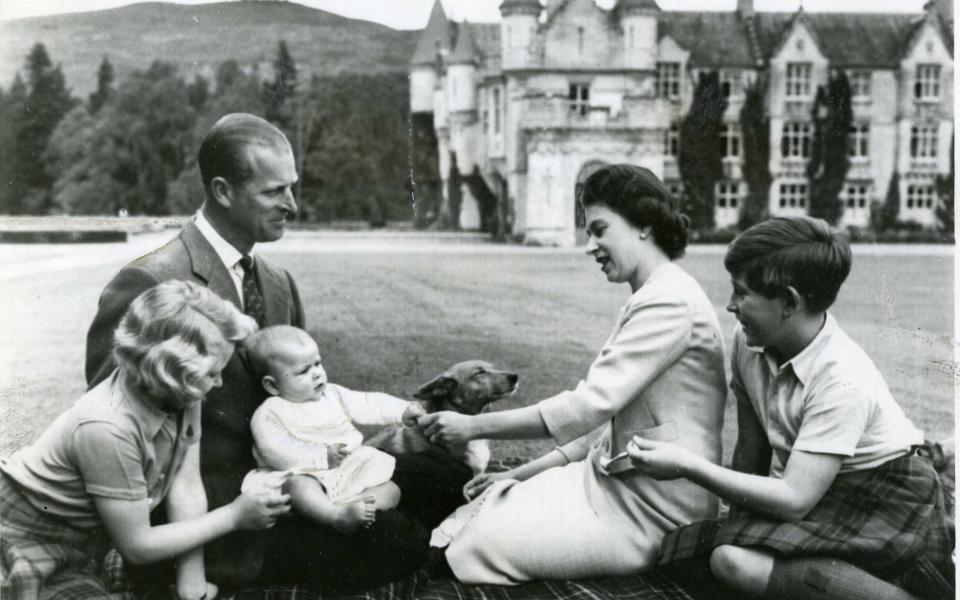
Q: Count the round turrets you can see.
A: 4